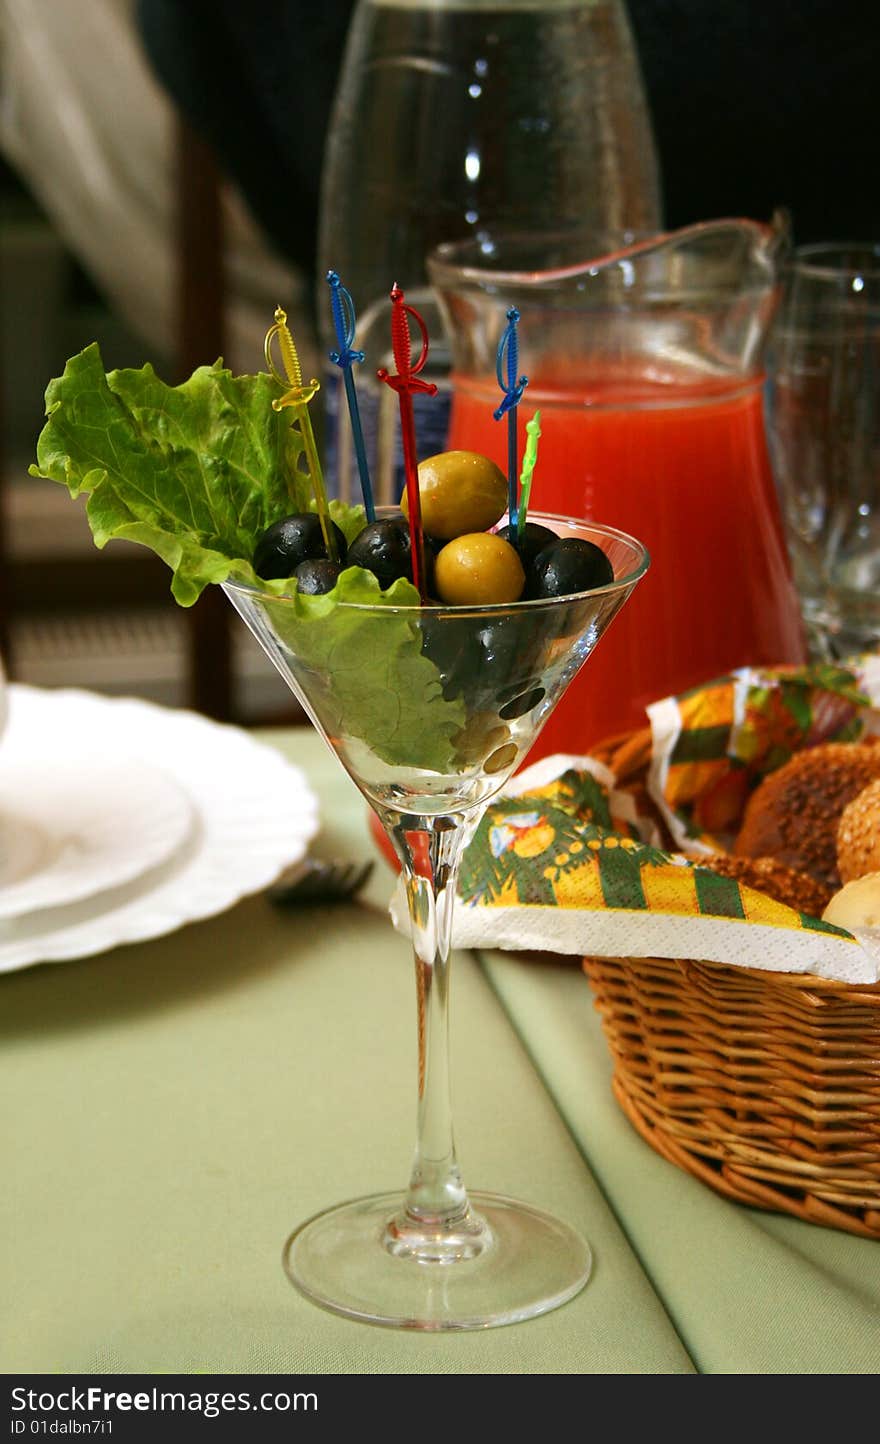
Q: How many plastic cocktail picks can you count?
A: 5